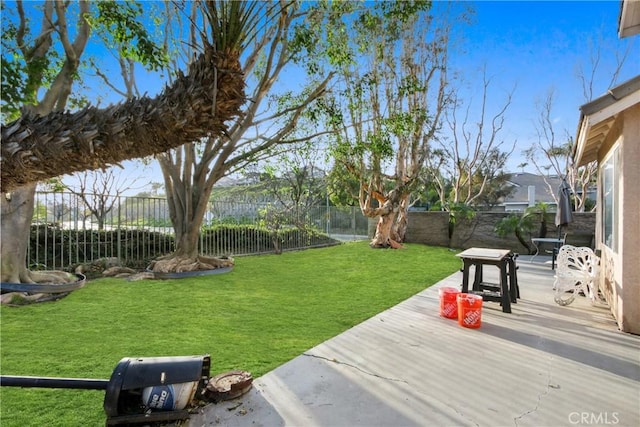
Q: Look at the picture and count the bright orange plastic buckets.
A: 2